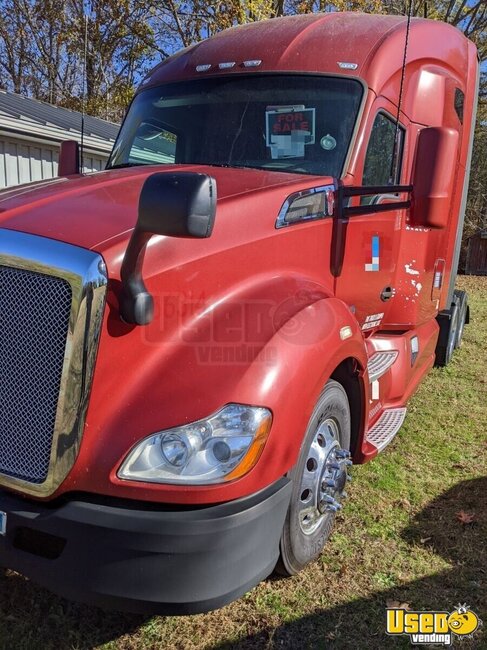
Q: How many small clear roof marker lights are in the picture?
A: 4